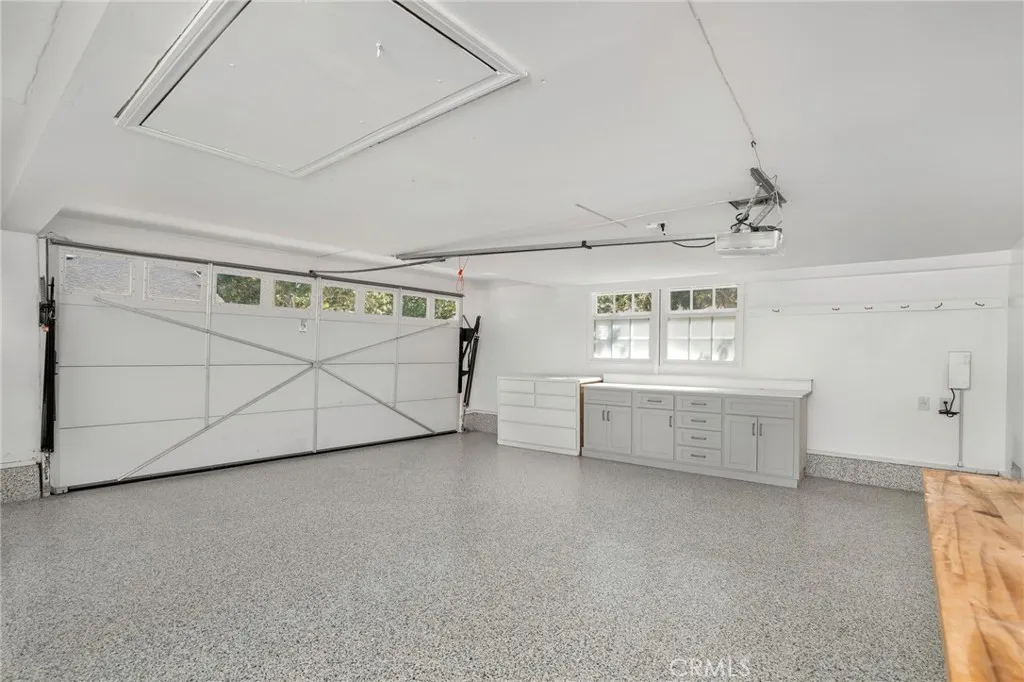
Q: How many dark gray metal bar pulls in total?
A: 10